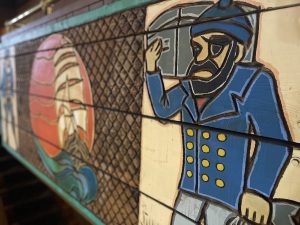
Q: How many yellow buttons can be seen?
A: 12